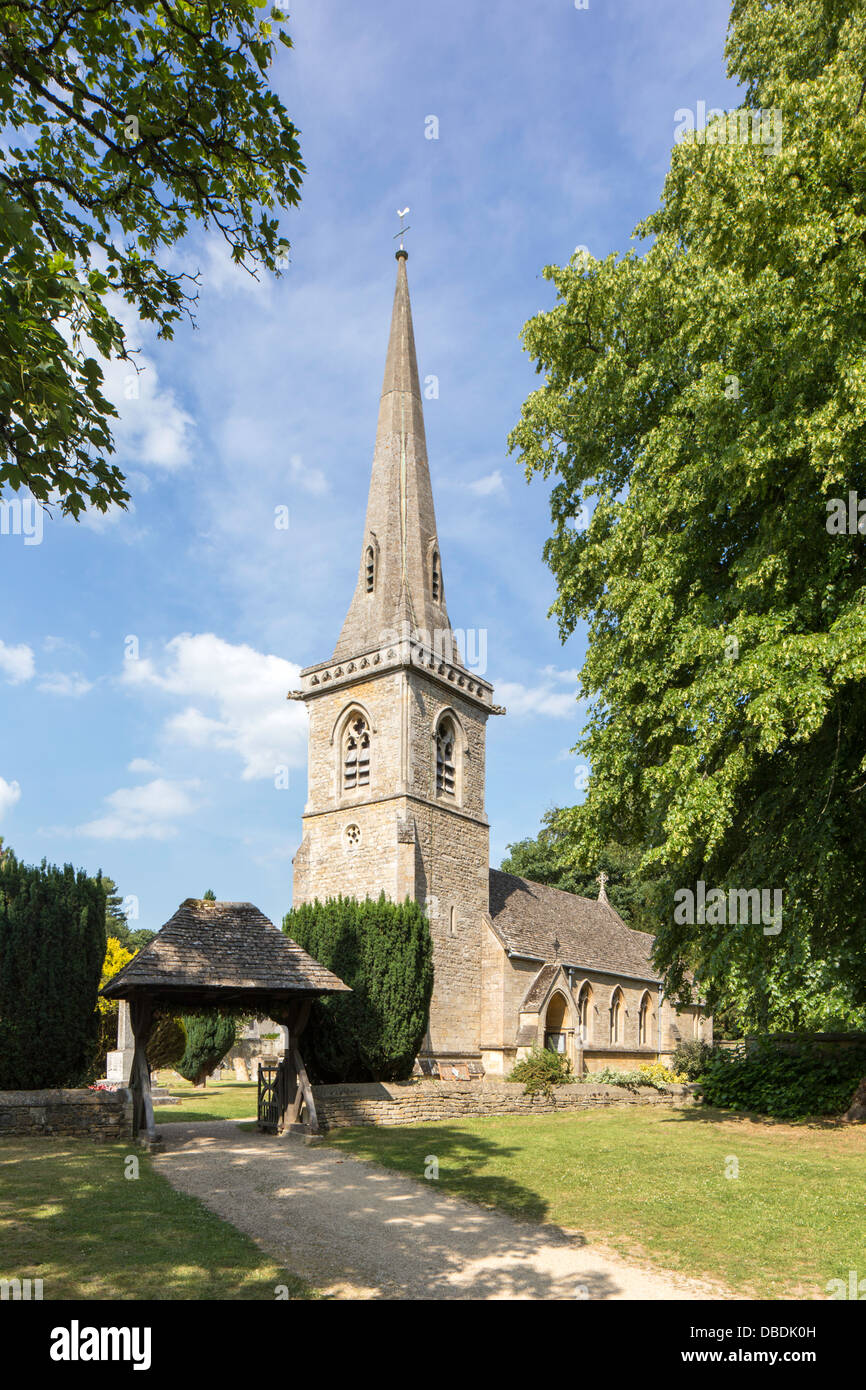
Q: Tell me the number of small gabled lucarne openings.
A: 2